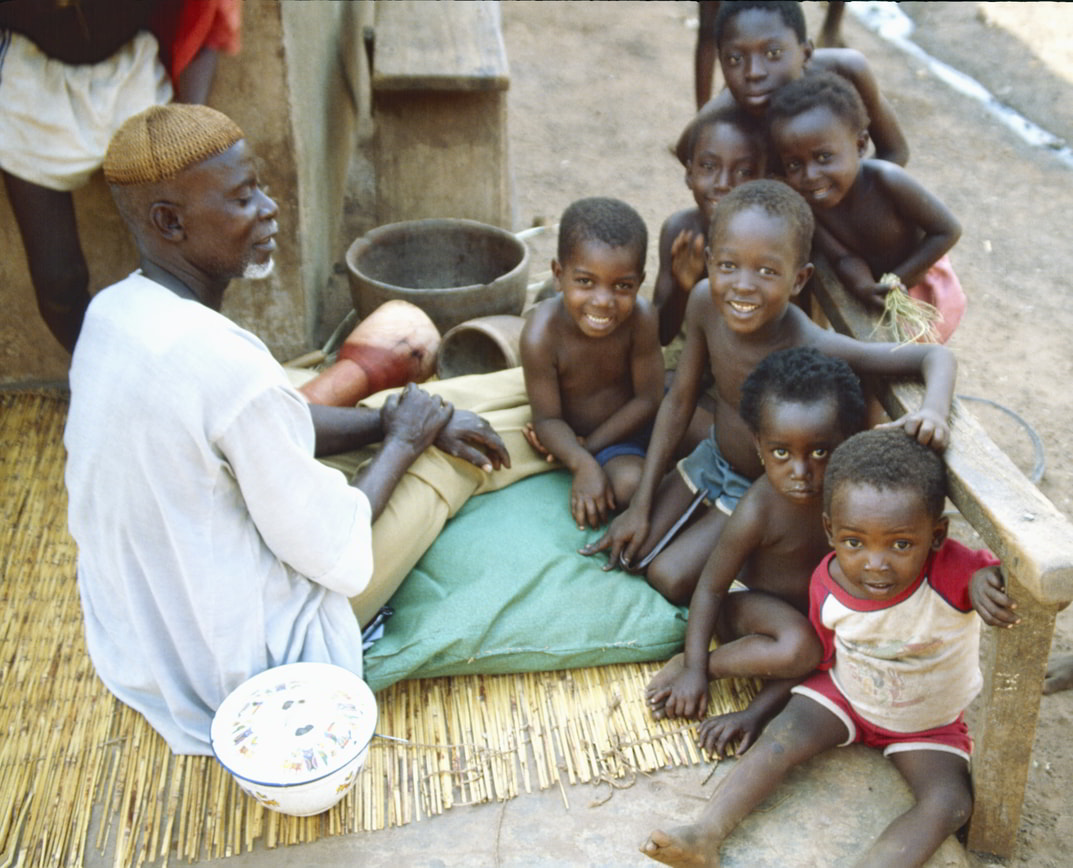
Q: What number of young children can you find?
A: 7